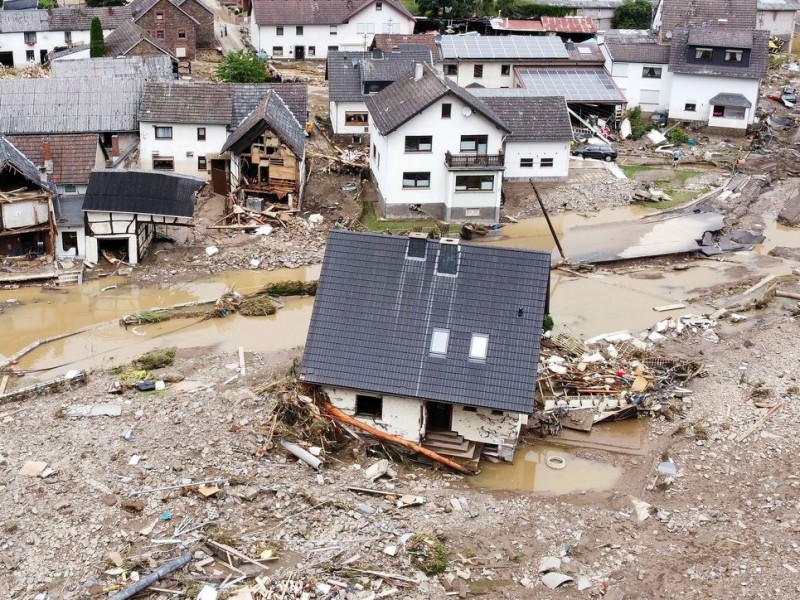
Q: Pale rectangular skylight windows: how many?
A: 2